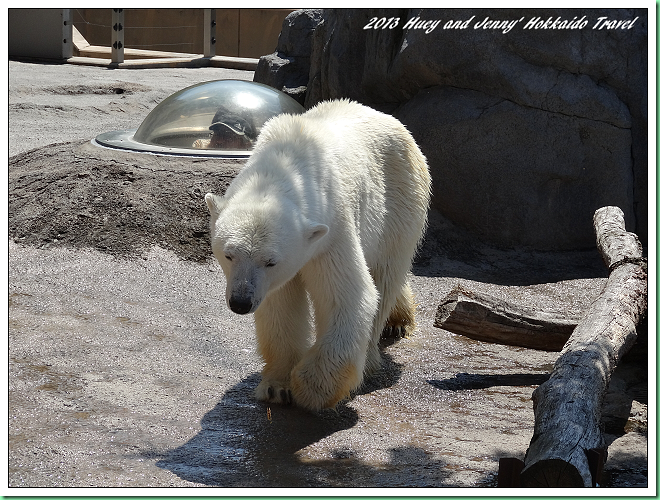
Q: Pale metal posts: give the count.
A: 3